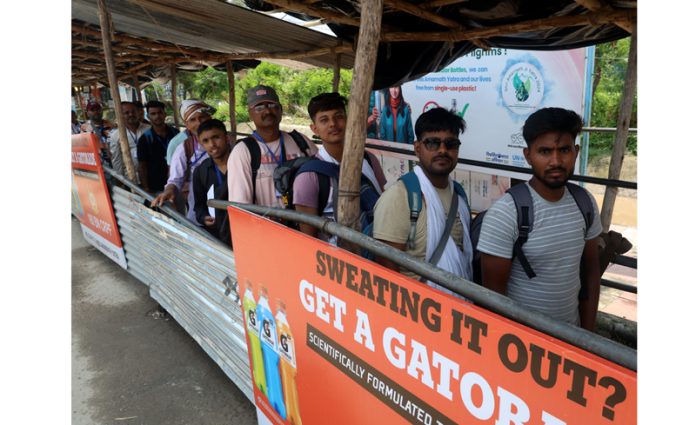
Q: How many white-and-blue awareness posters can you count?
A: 1